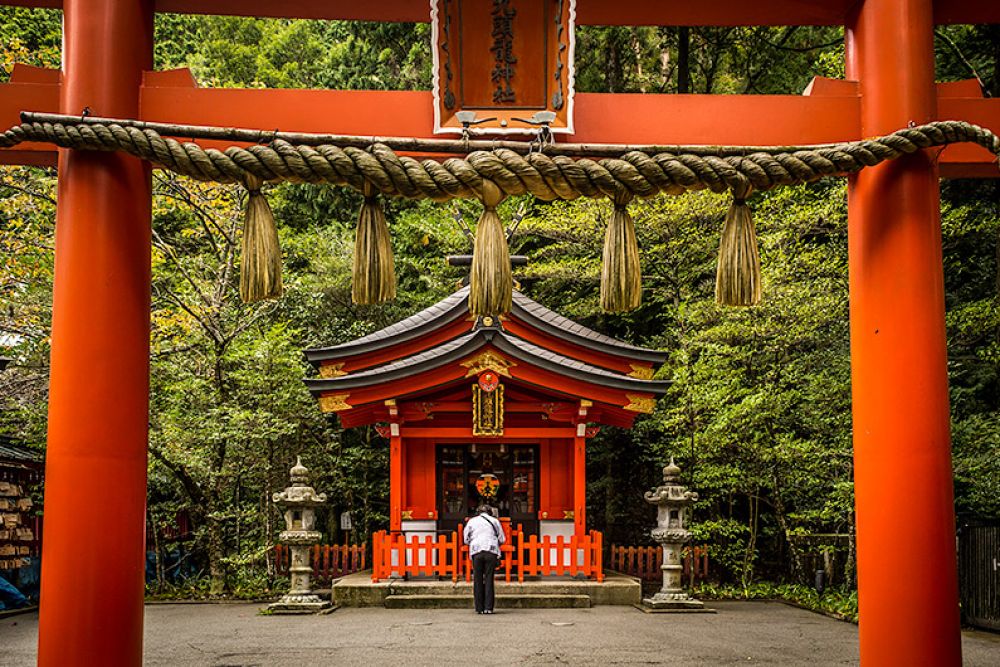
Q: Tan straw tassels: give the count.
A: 5